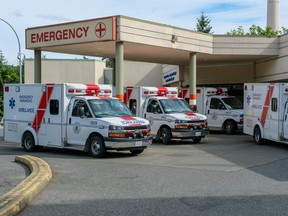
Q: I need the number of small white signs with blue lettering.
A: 1